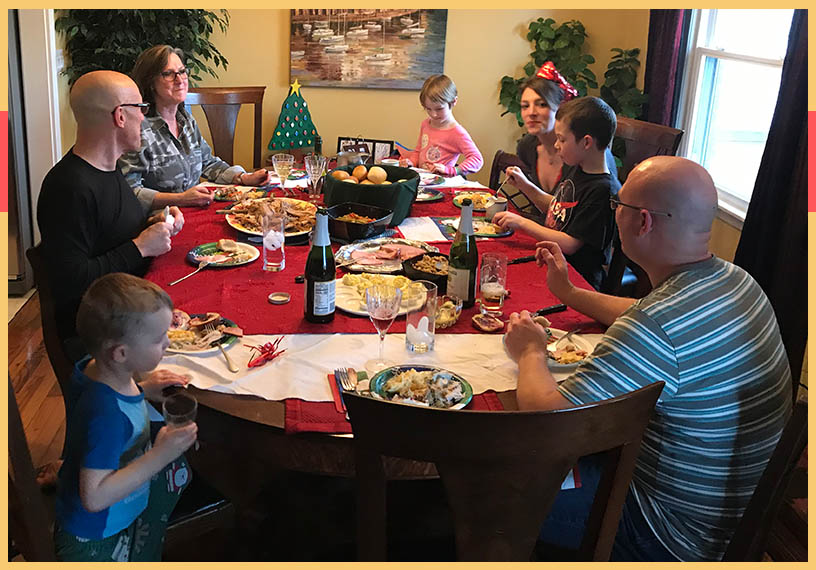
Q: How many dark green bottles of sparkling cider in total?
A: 2